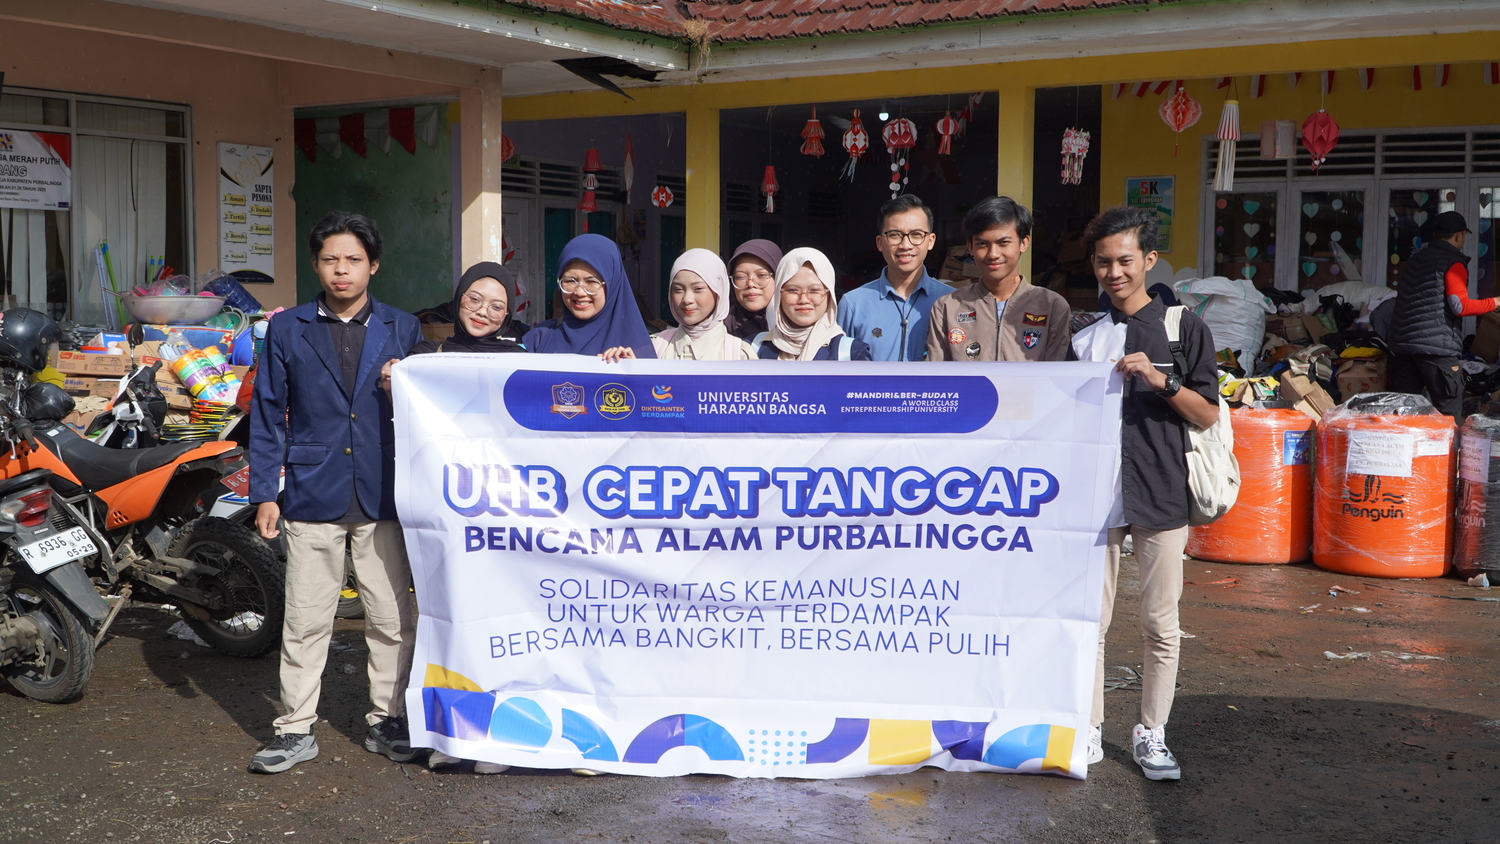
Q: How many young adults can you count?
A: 9